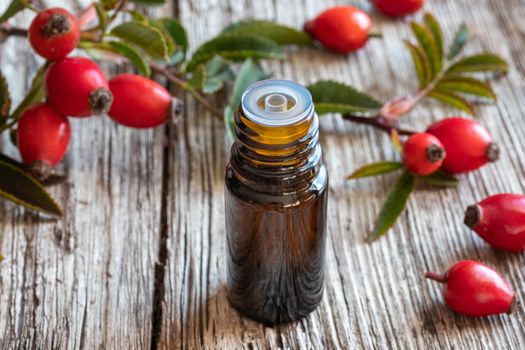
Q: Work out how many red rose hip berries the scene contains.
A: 10